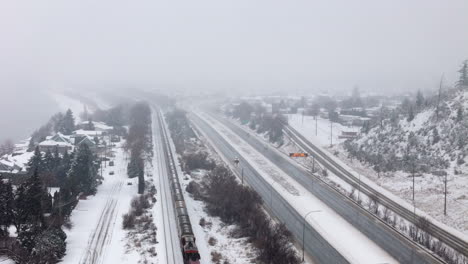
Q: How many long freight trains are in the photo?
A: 1